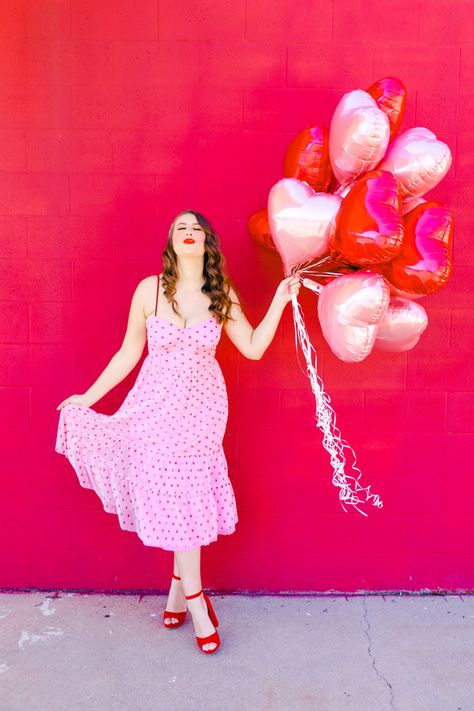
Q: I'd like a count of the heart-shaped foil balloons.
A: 10